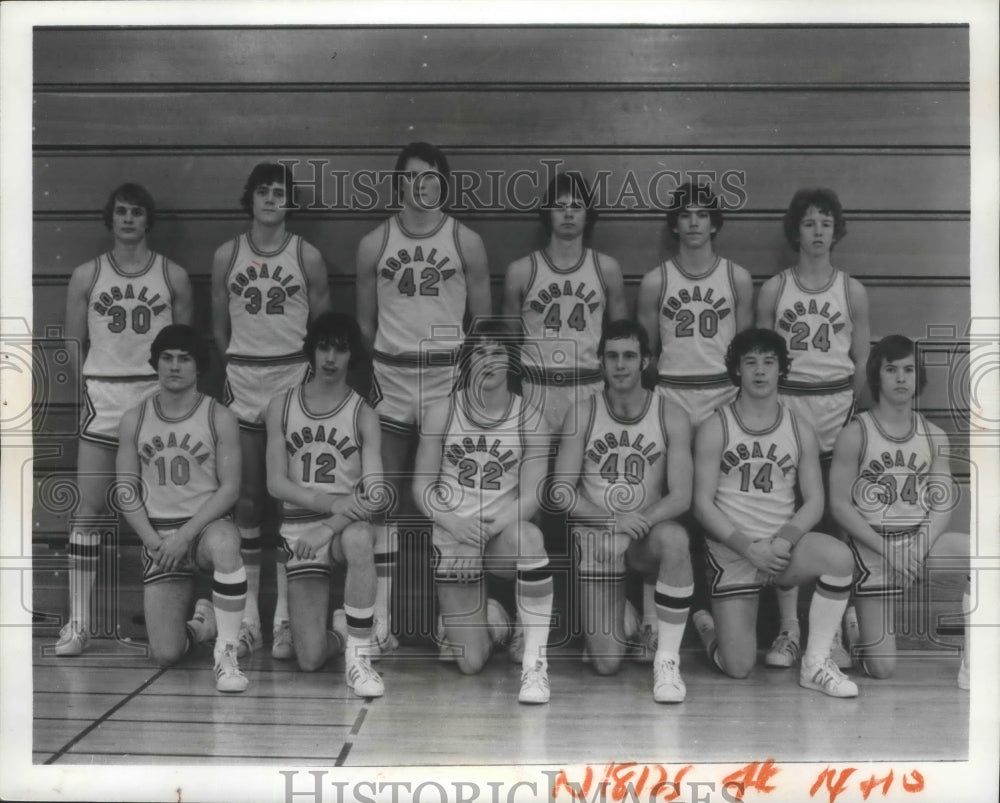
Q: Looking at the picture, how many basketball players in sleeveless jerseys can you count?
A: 12